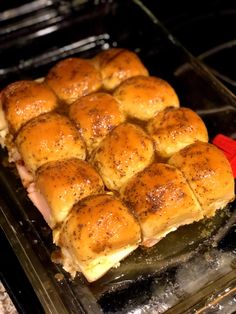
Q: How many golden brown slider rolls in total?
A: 12